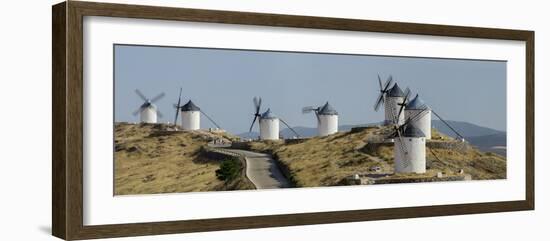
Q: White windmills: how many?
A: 7